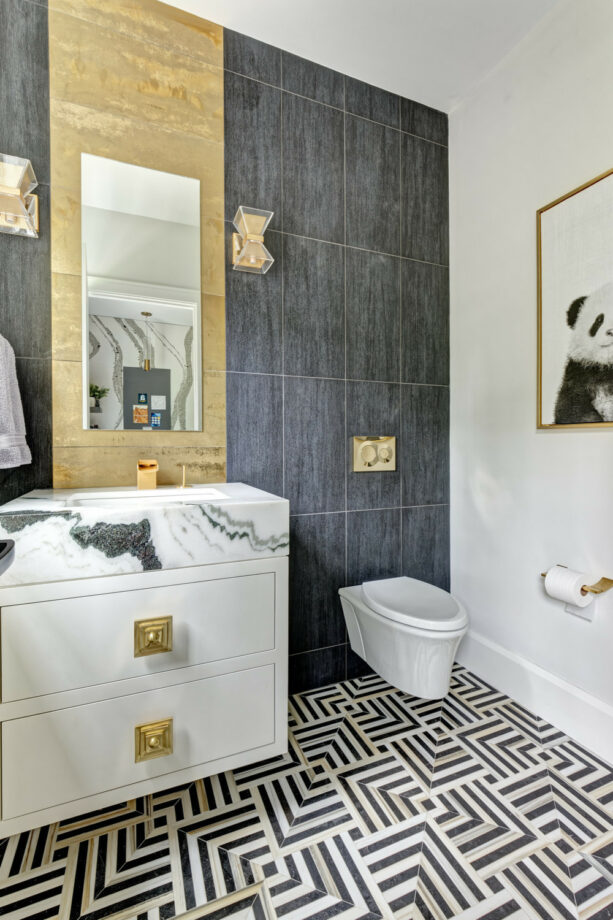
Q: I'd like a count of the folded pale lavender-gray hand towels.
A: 1